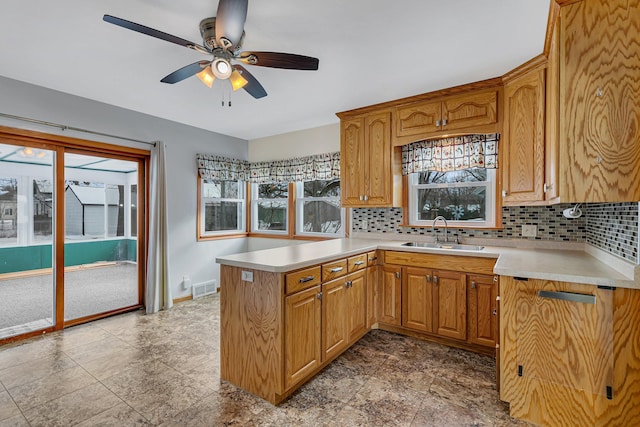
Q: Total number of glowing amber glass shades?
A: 2